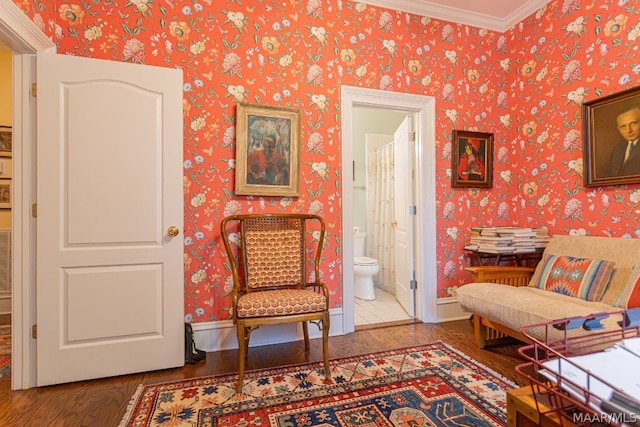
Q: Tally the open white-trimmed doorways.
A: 2